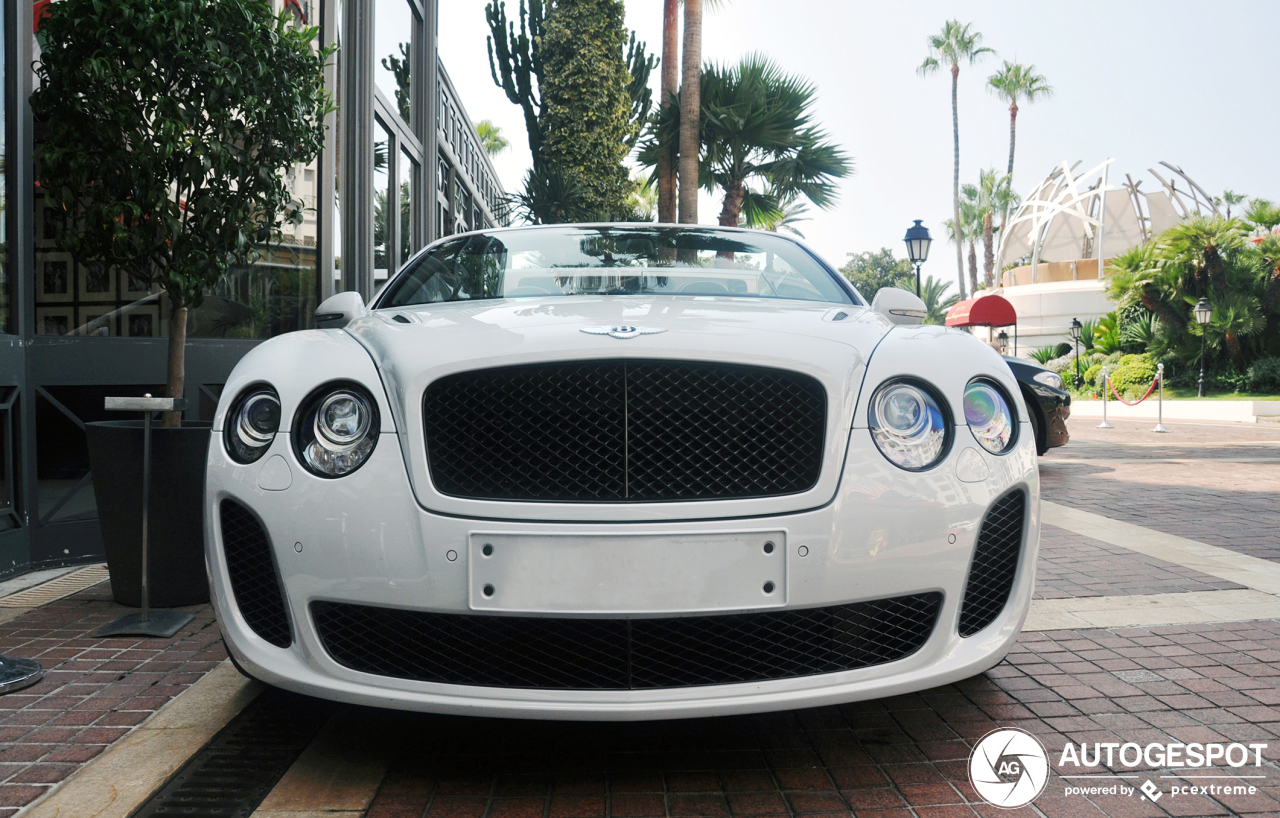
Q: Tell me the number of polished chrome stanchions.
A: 2